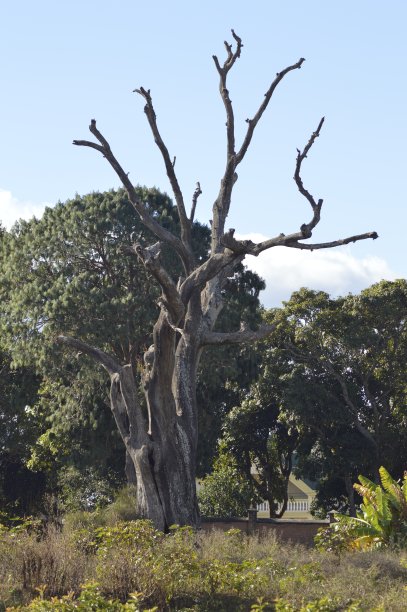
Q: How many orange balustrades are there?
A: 0